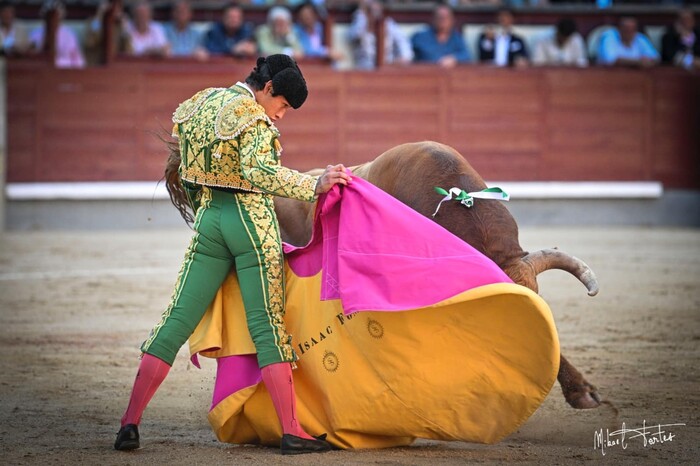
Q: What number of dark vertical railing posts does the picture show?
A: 4